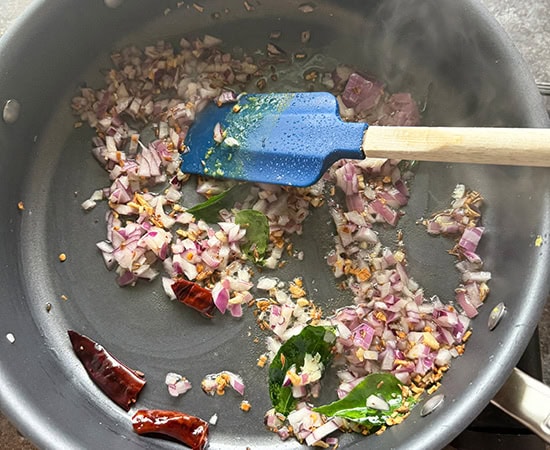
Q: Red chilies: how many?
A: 3